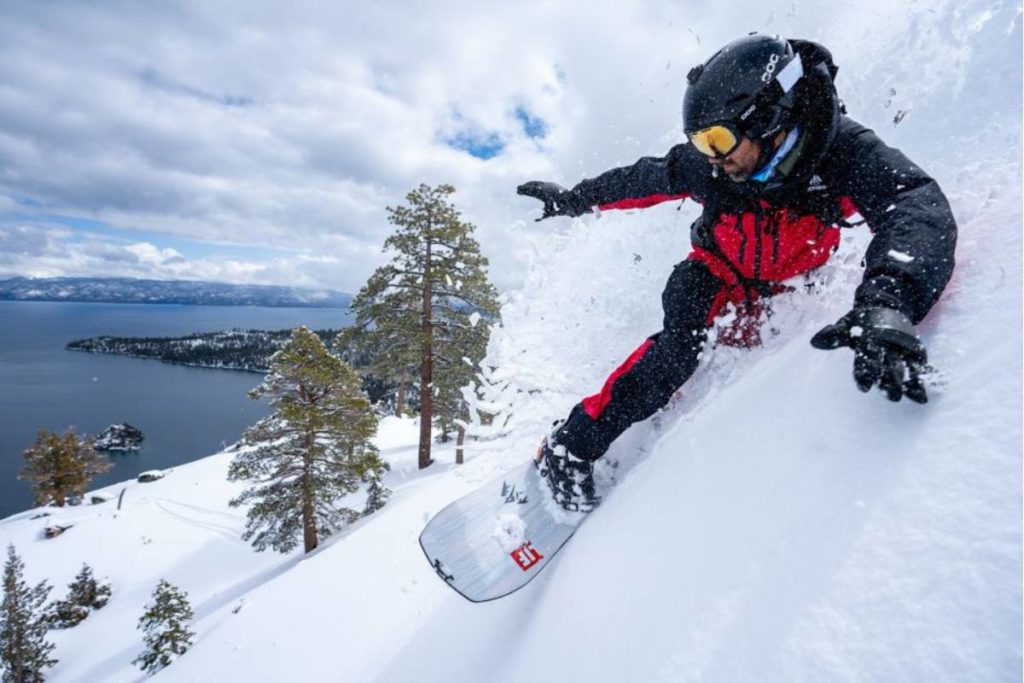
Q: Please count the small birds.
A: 0